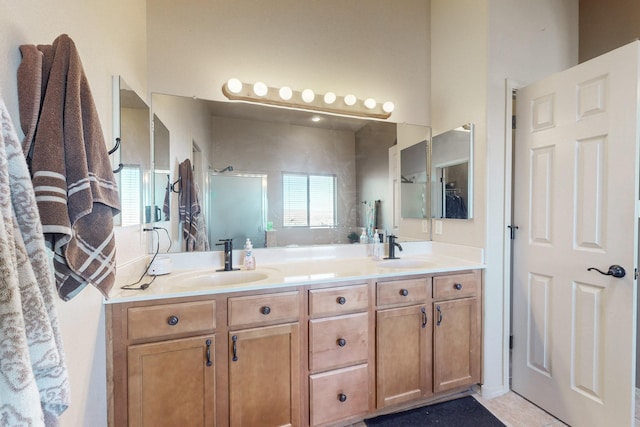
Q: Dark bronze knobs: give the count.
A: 7